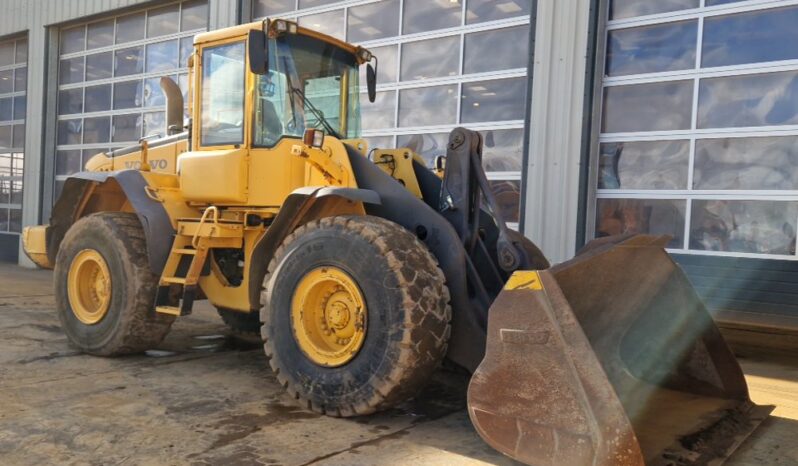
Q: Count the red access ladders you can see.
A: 0